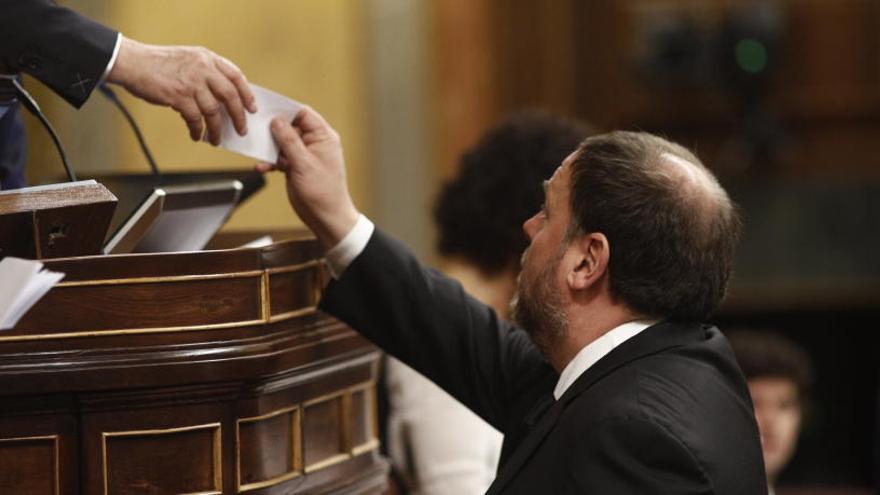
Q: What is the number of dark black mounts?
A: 2